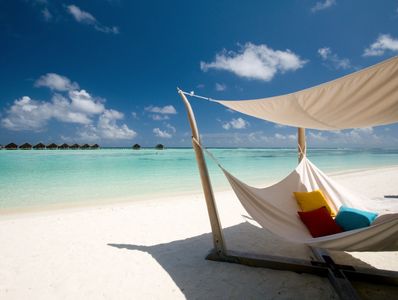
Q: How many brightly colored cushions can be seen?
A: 3